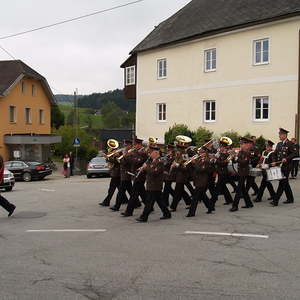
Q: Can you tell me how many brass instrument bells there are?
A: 4